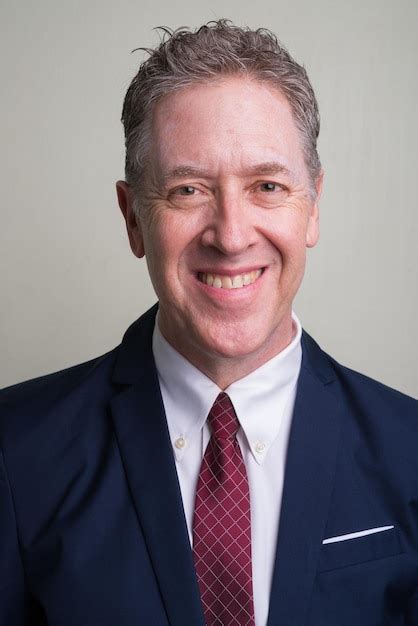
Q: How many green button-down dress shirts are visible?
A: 0